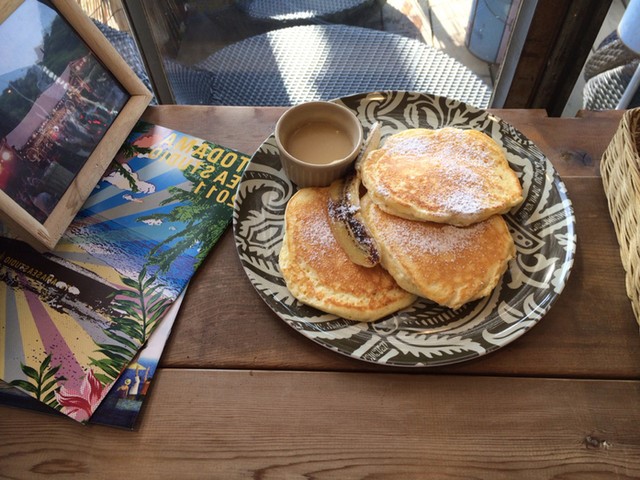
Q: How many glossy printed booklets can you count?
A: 2